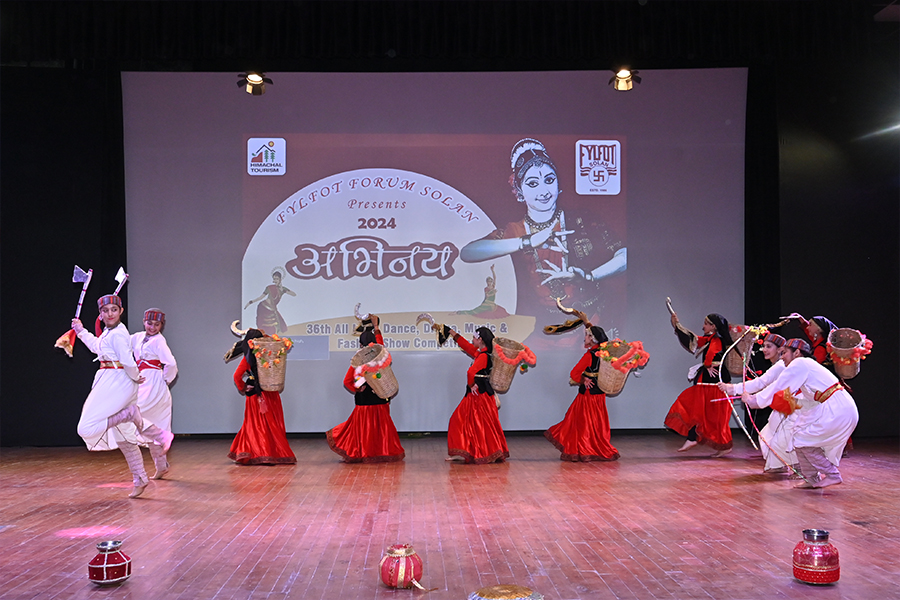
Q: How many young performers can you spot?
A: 10